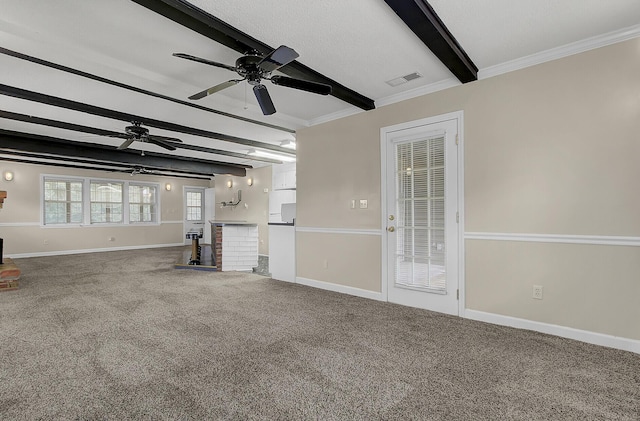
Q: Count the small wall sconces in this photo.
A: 4